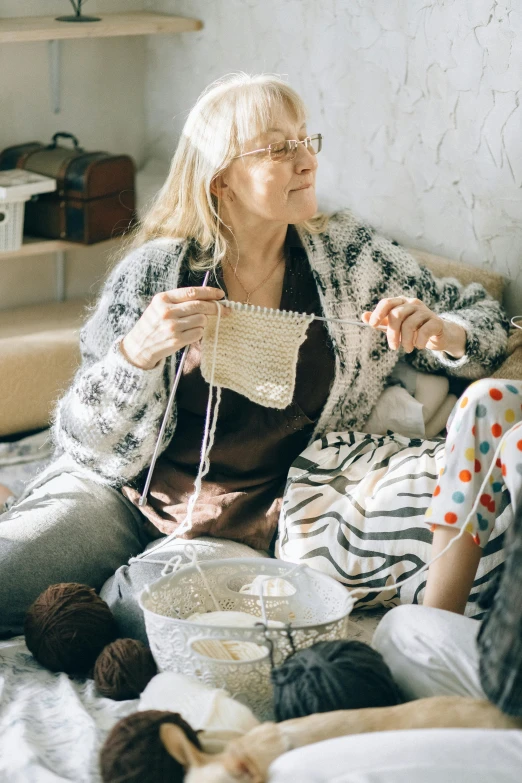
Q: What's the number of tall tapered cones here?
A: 0